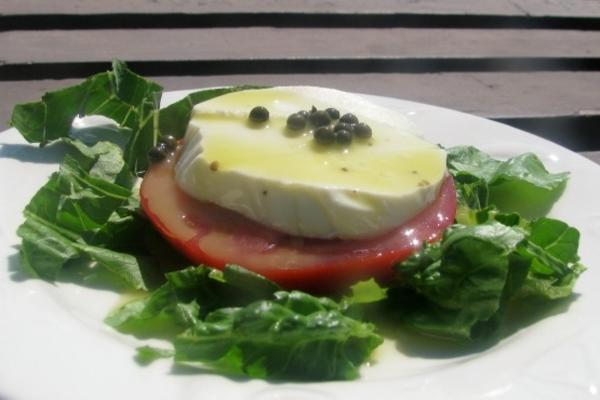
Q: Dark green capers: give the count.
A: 13